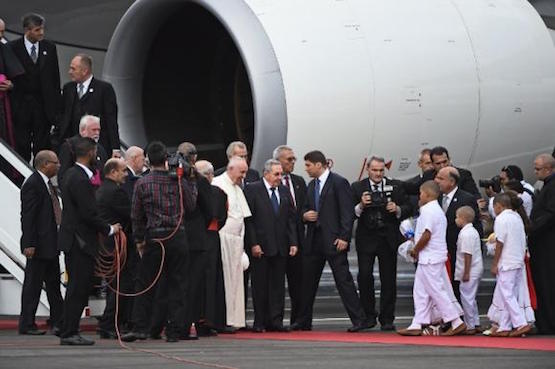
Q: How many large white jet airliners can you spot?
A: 1